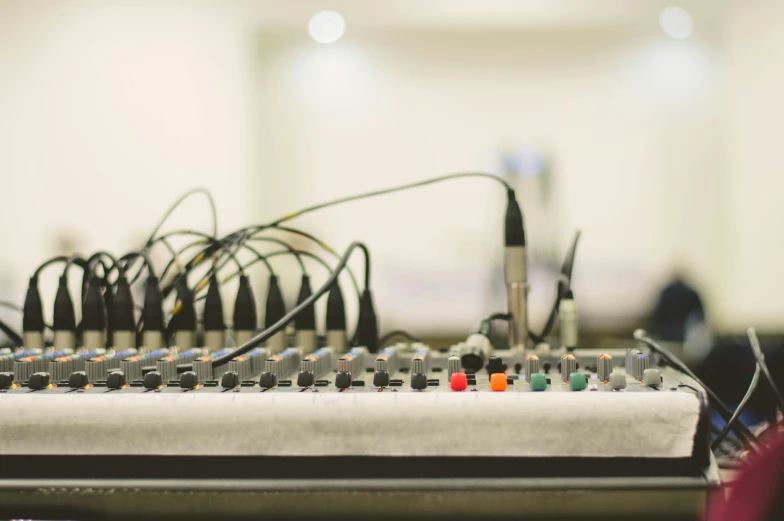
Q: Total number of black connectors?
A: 13